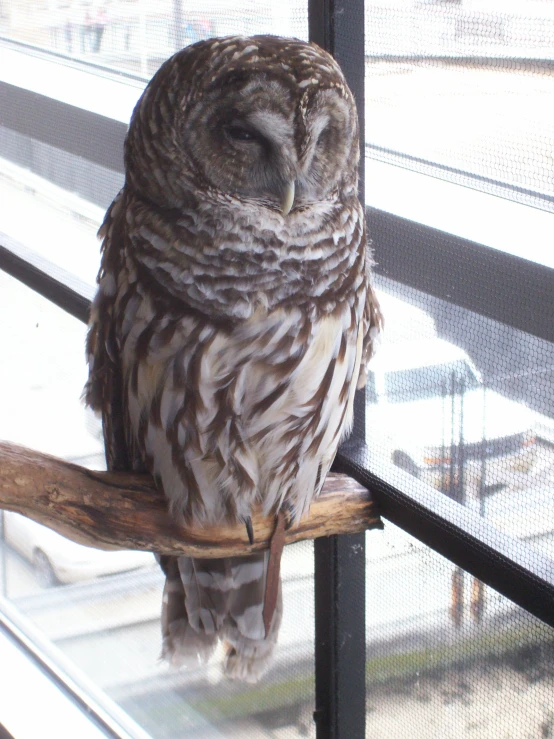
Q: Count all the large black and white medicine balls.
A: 0